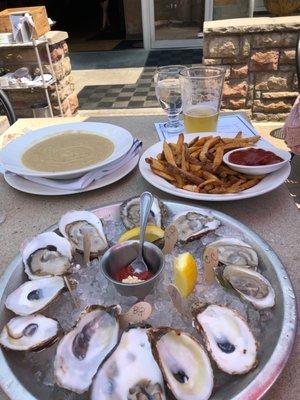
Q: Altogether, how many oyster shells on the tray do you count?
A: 12